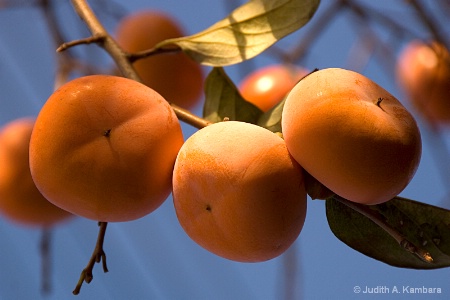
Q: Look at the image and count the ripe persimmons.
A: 7